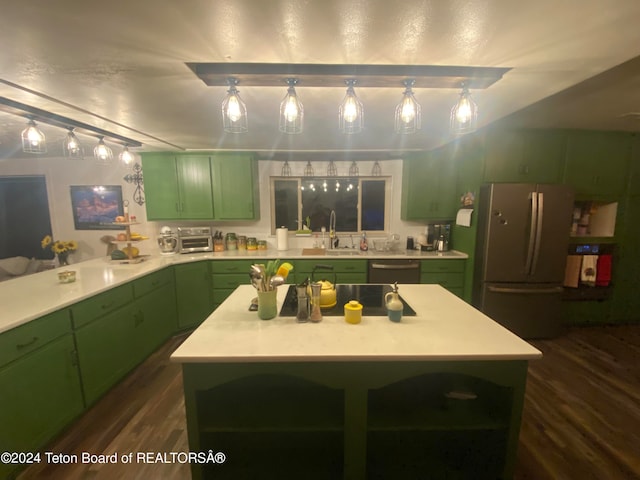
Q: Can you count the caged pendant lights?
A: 9